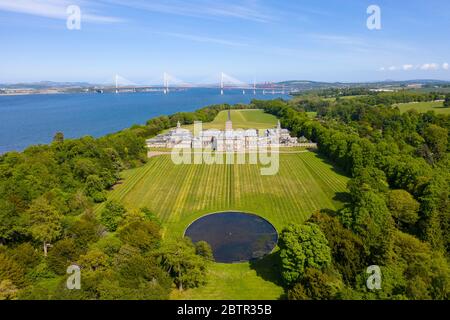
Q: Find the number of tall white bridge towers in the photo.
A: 3